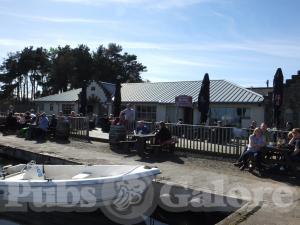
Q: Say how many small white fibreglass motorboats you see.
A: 1